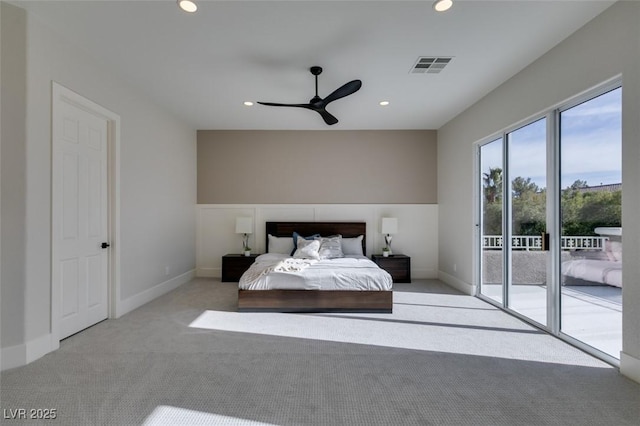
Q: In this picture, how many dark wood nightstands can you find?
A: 2